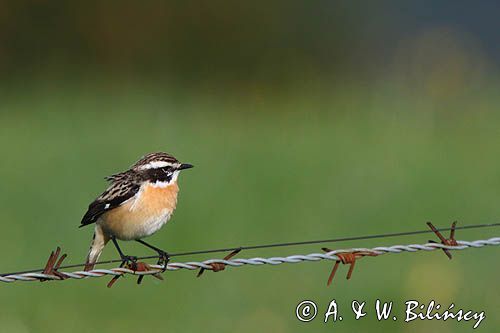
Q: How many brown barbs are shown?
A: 5